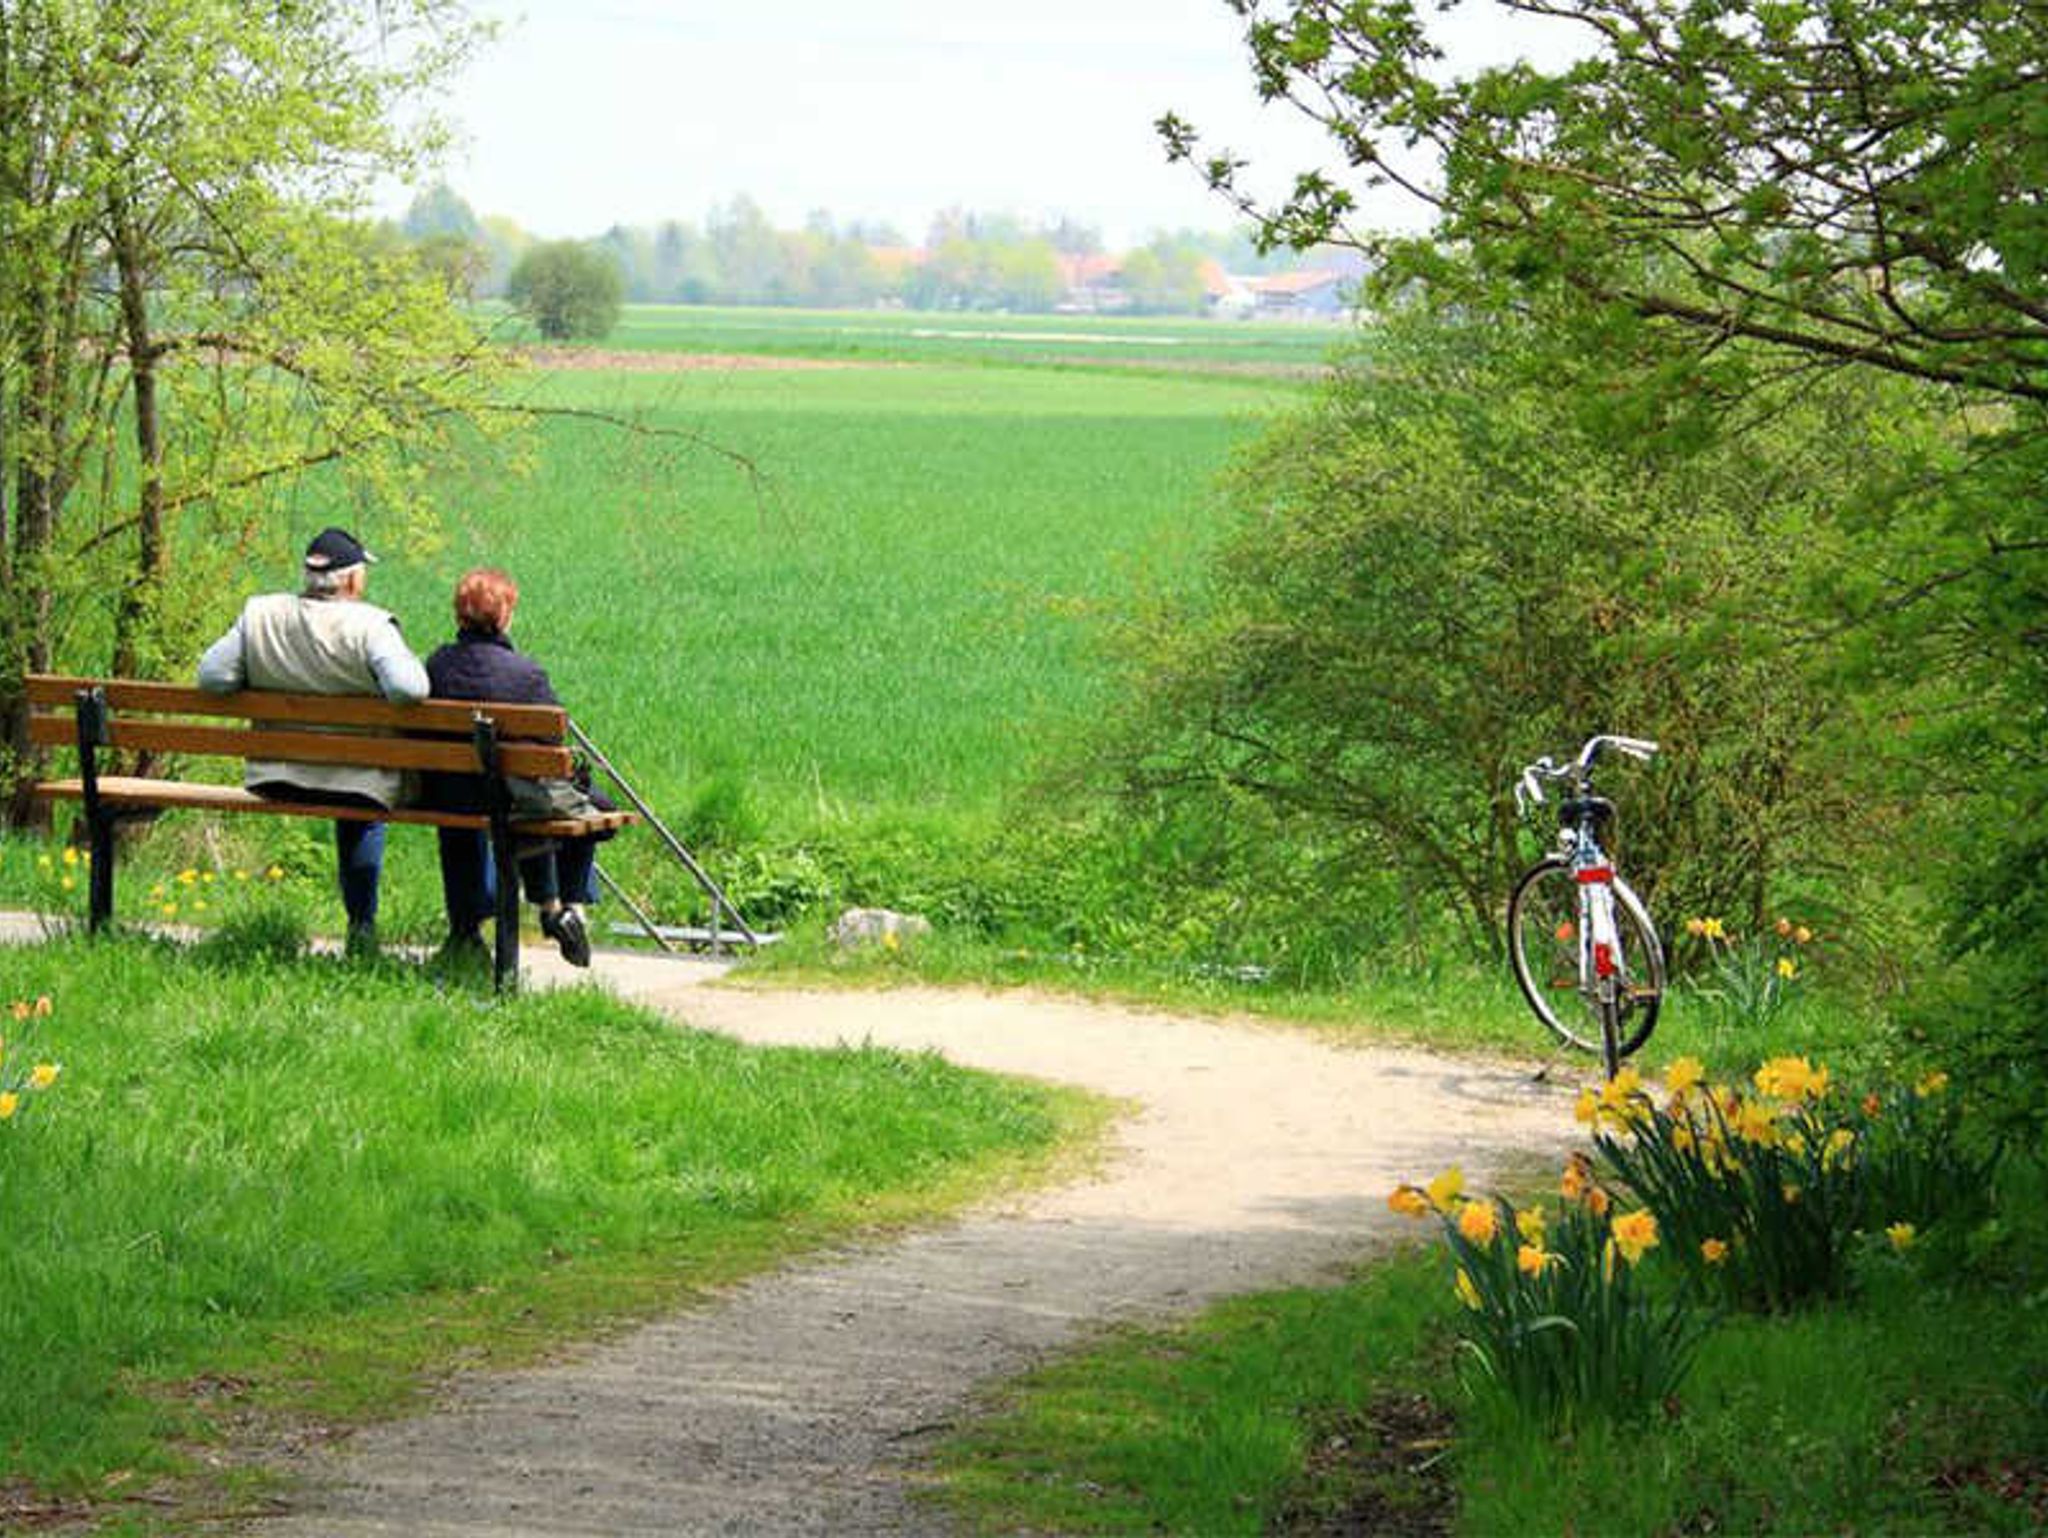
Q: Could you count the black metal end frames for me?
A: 2